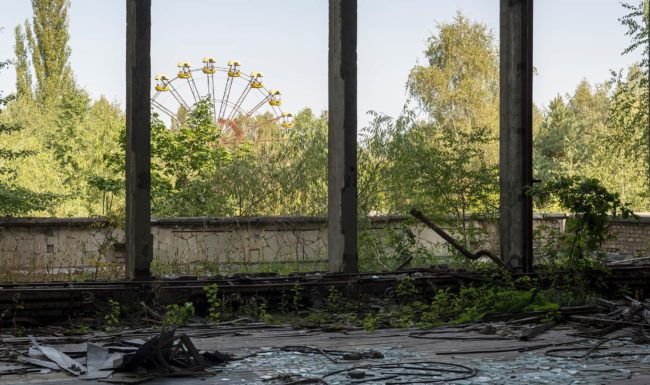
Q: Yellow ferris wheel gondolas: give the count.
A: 7